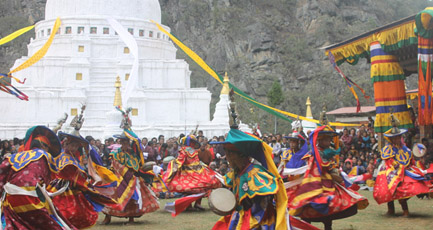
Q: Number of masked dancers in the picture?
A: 8